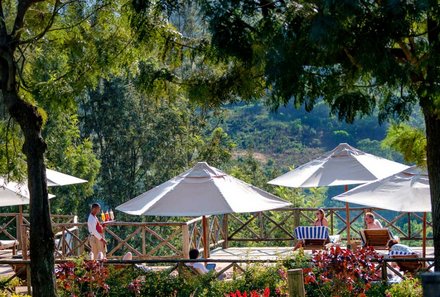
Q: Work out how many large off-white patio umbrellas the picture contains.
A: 5